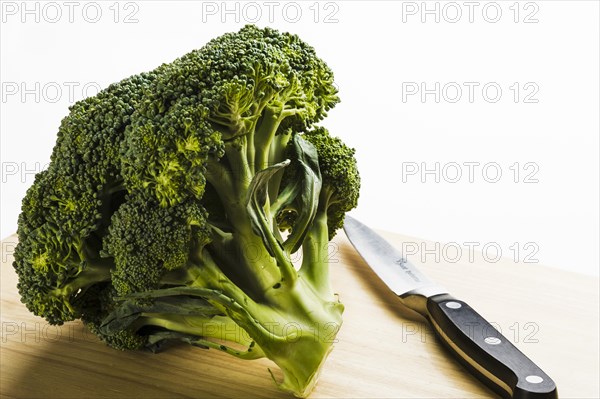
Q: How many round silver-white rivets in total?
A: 3